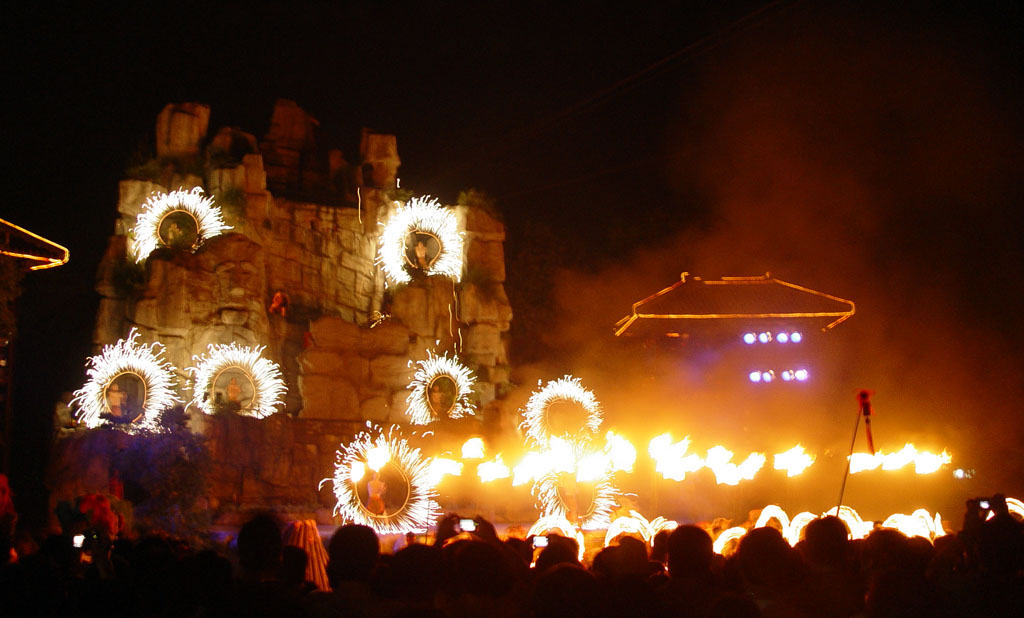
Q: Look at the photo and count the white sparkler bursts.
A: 8